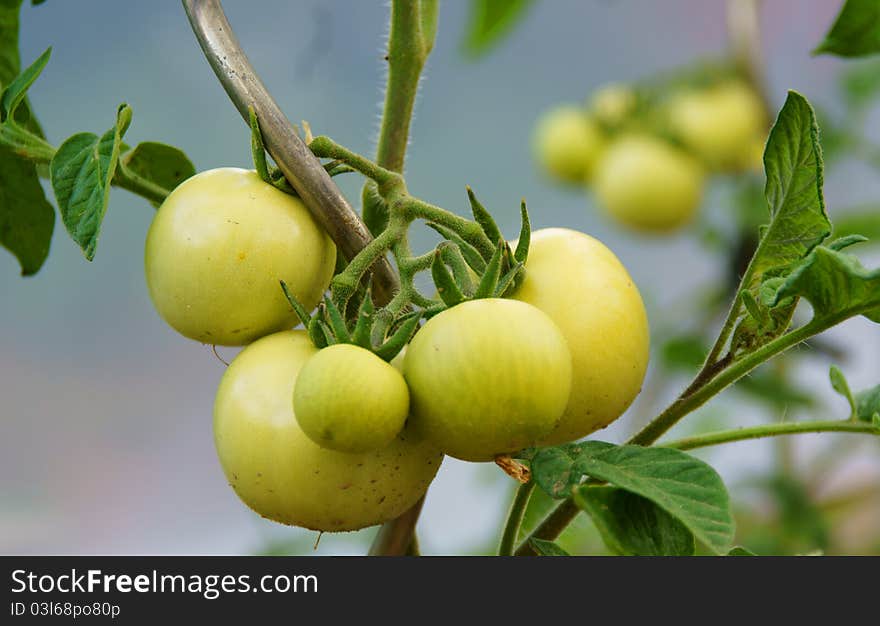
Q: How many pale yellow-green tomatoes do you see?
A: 9